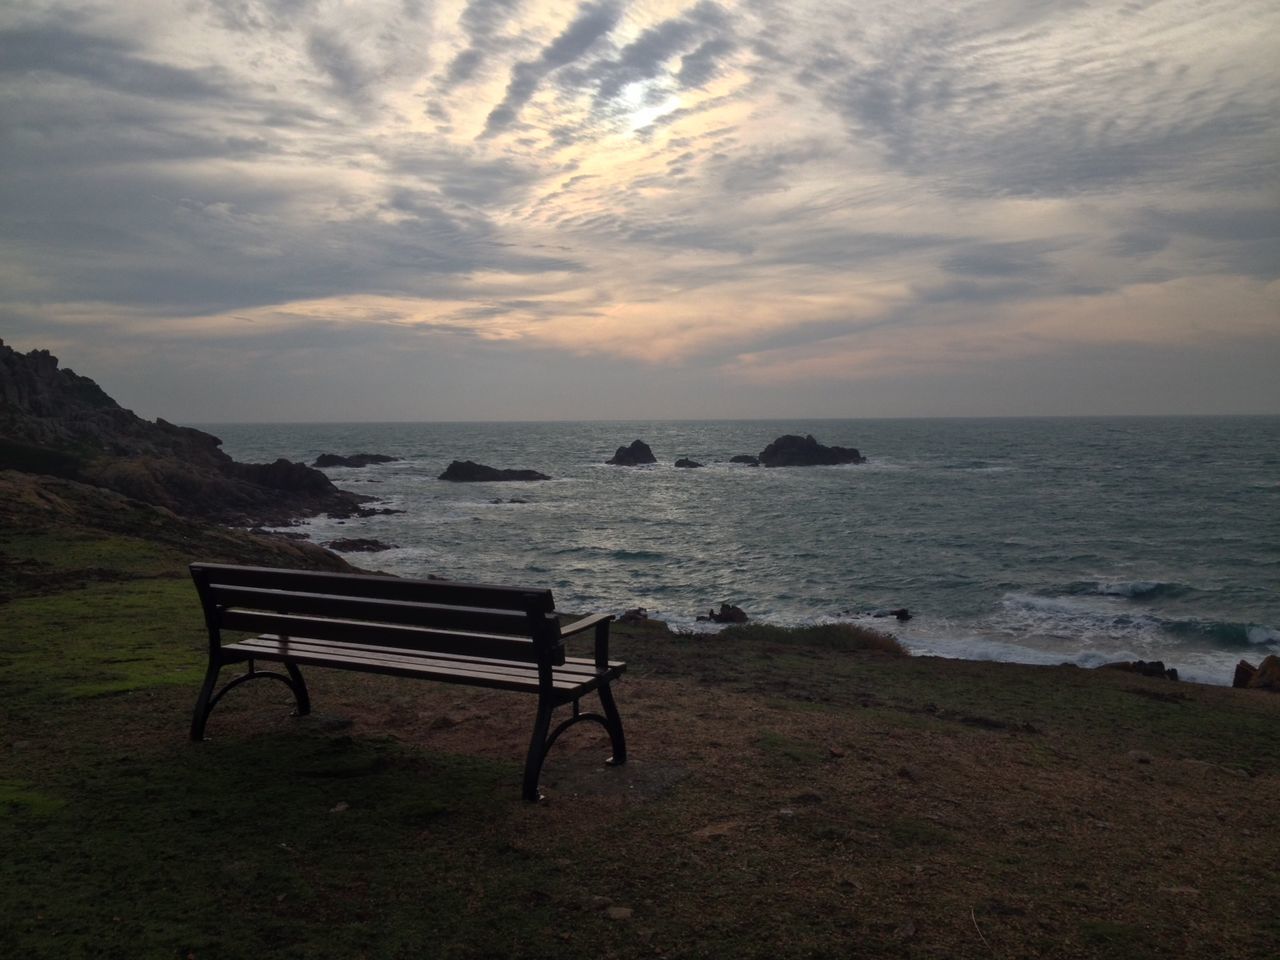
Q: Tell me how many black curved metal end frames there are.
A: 2